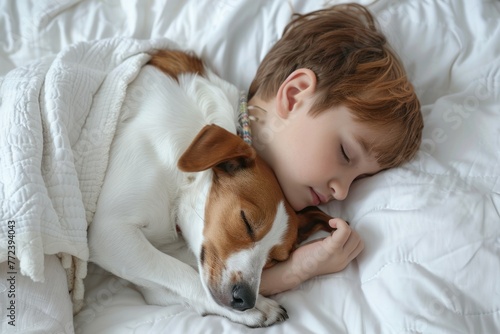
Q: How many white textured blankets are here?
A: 1